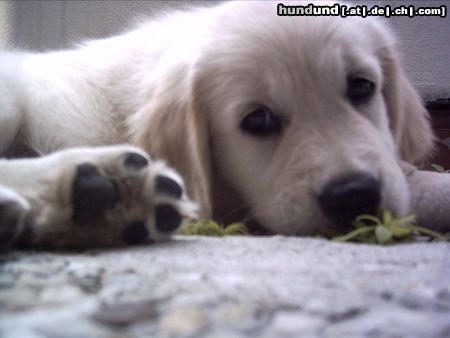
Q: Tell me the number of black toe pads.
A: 4